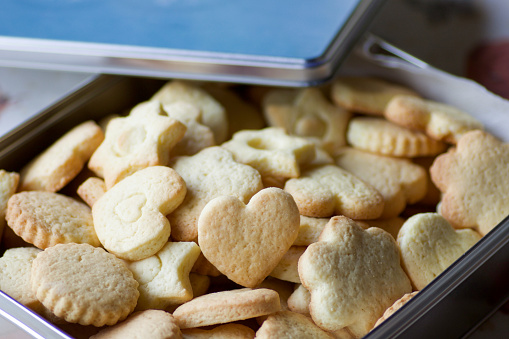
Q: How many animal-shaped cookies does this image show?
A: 0